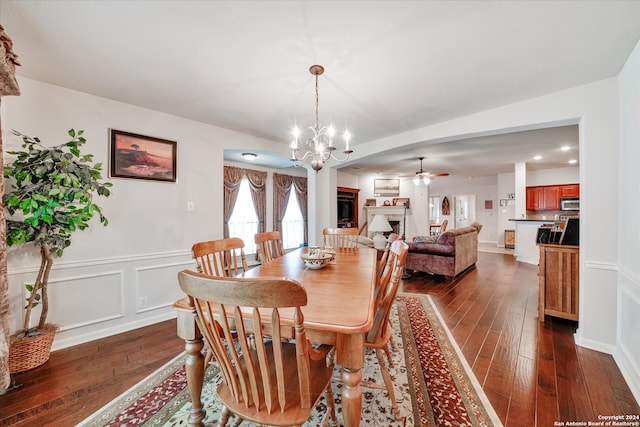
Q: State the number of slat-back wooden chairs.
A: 6